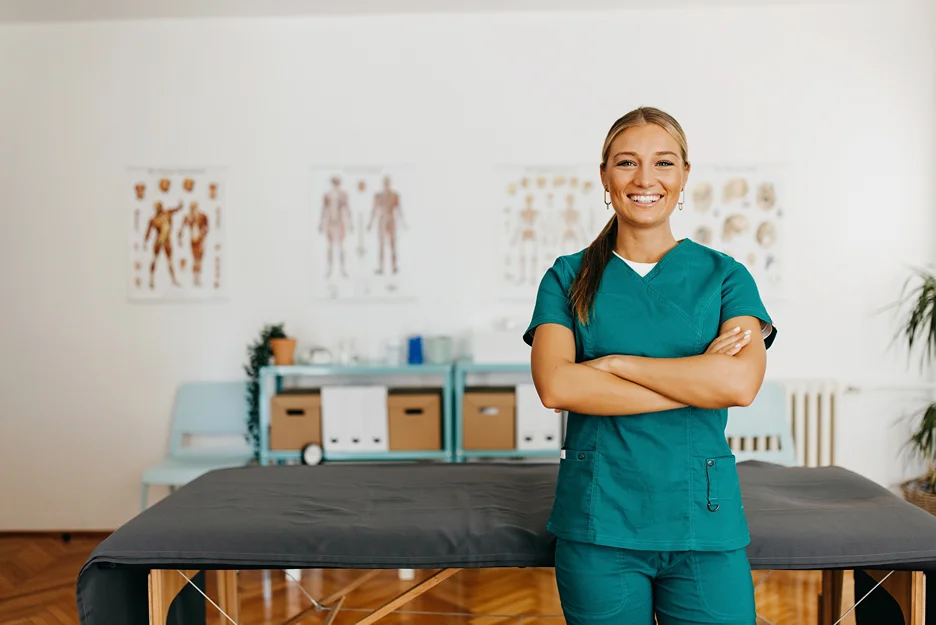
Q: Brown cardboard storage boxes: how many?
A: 3